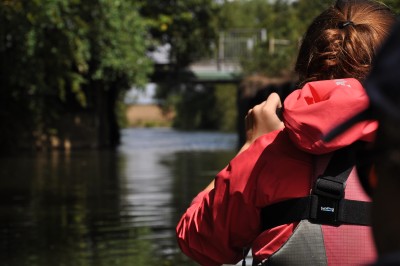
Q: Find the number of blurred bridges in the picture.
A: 1